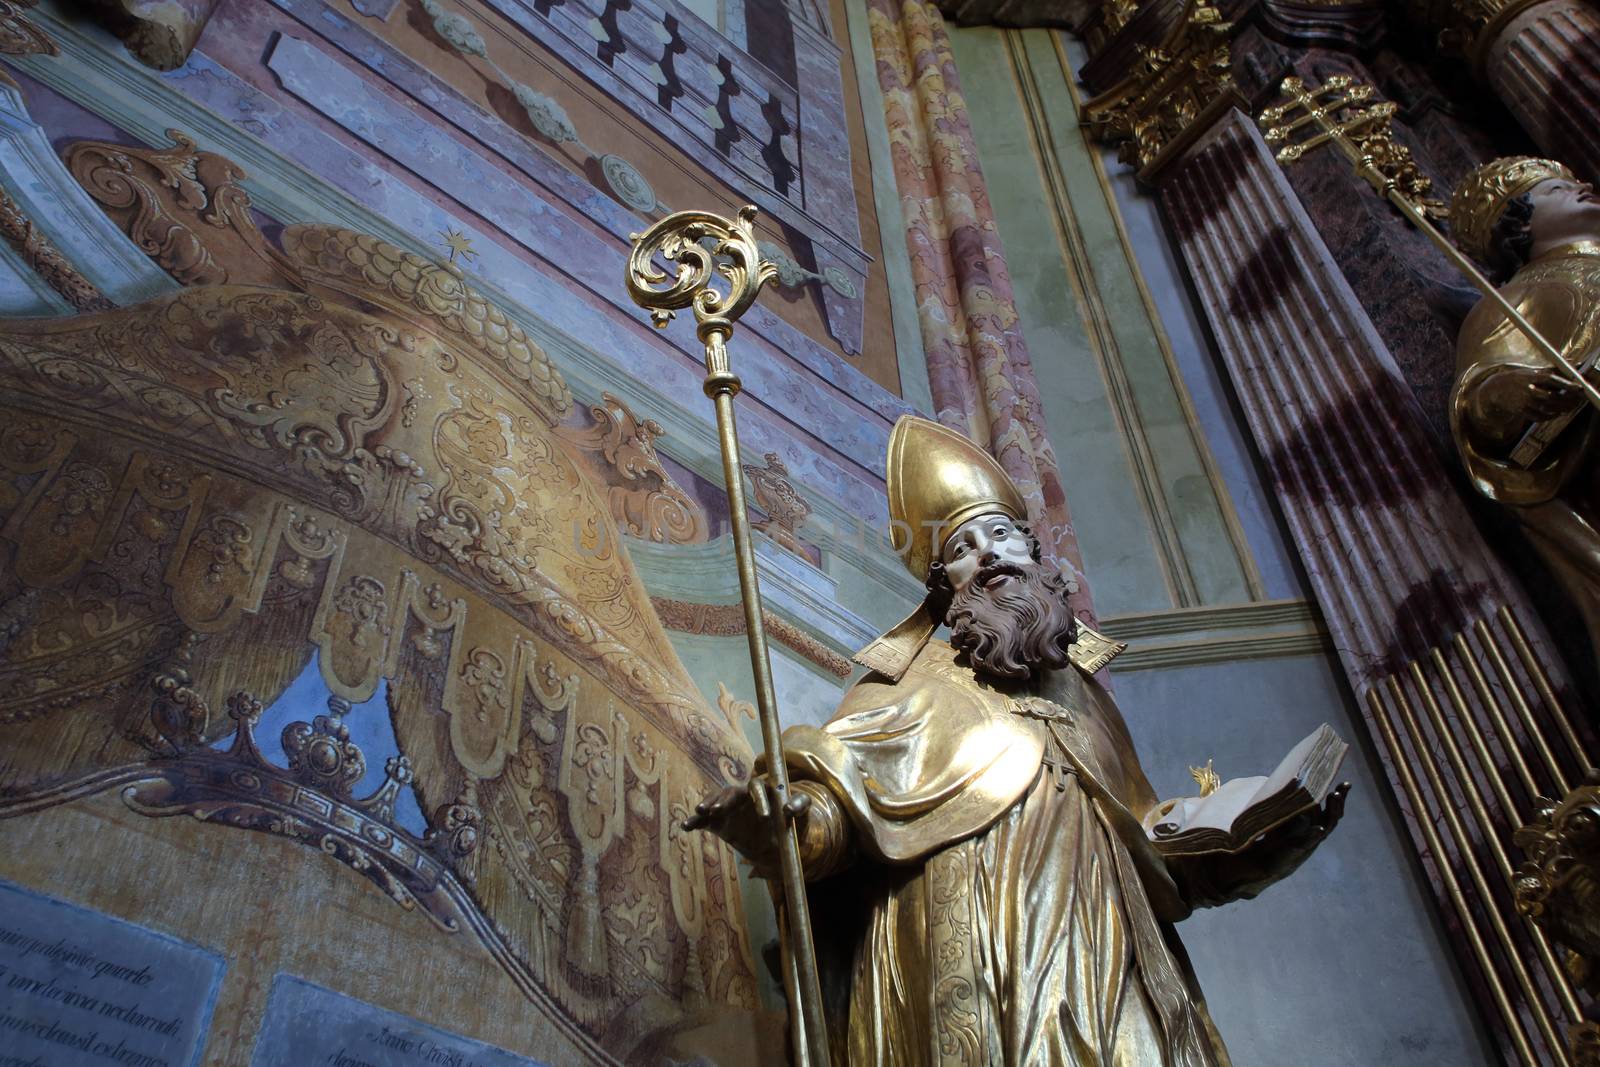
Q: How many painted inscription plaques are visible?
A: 2